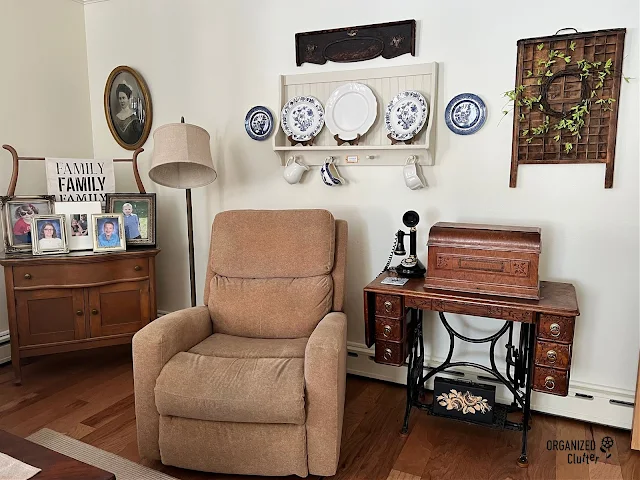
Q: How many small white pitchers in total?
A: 2